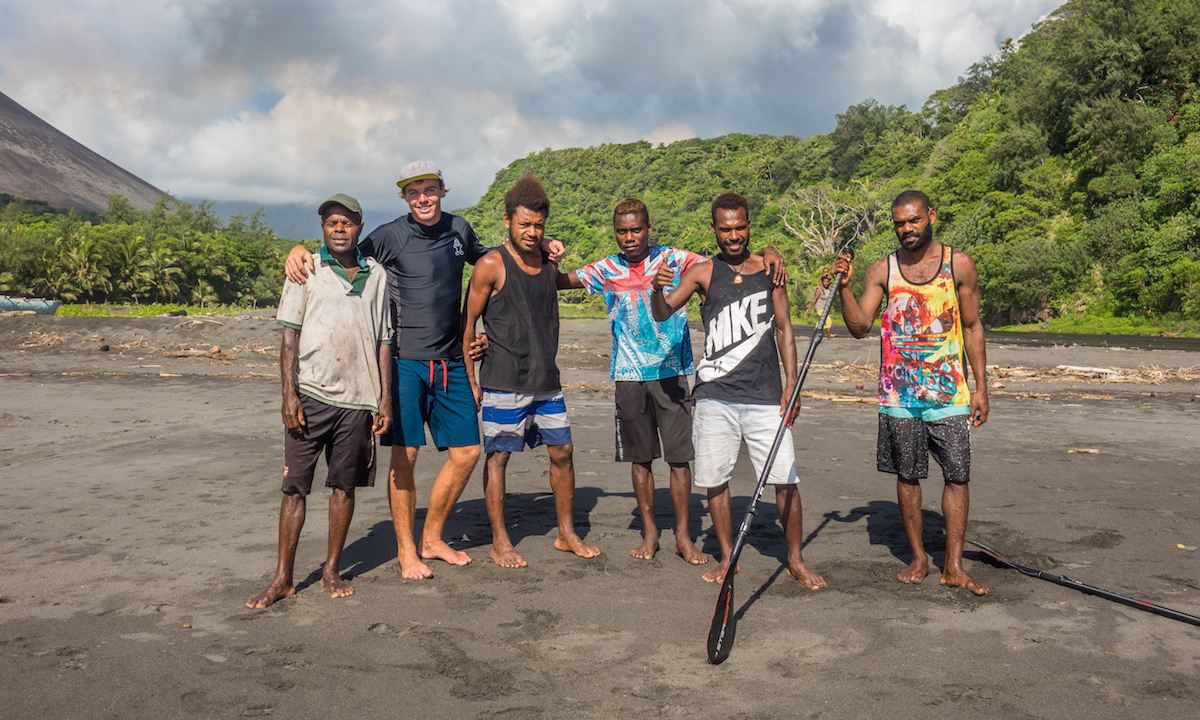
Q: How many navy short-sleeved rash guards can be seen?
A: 1